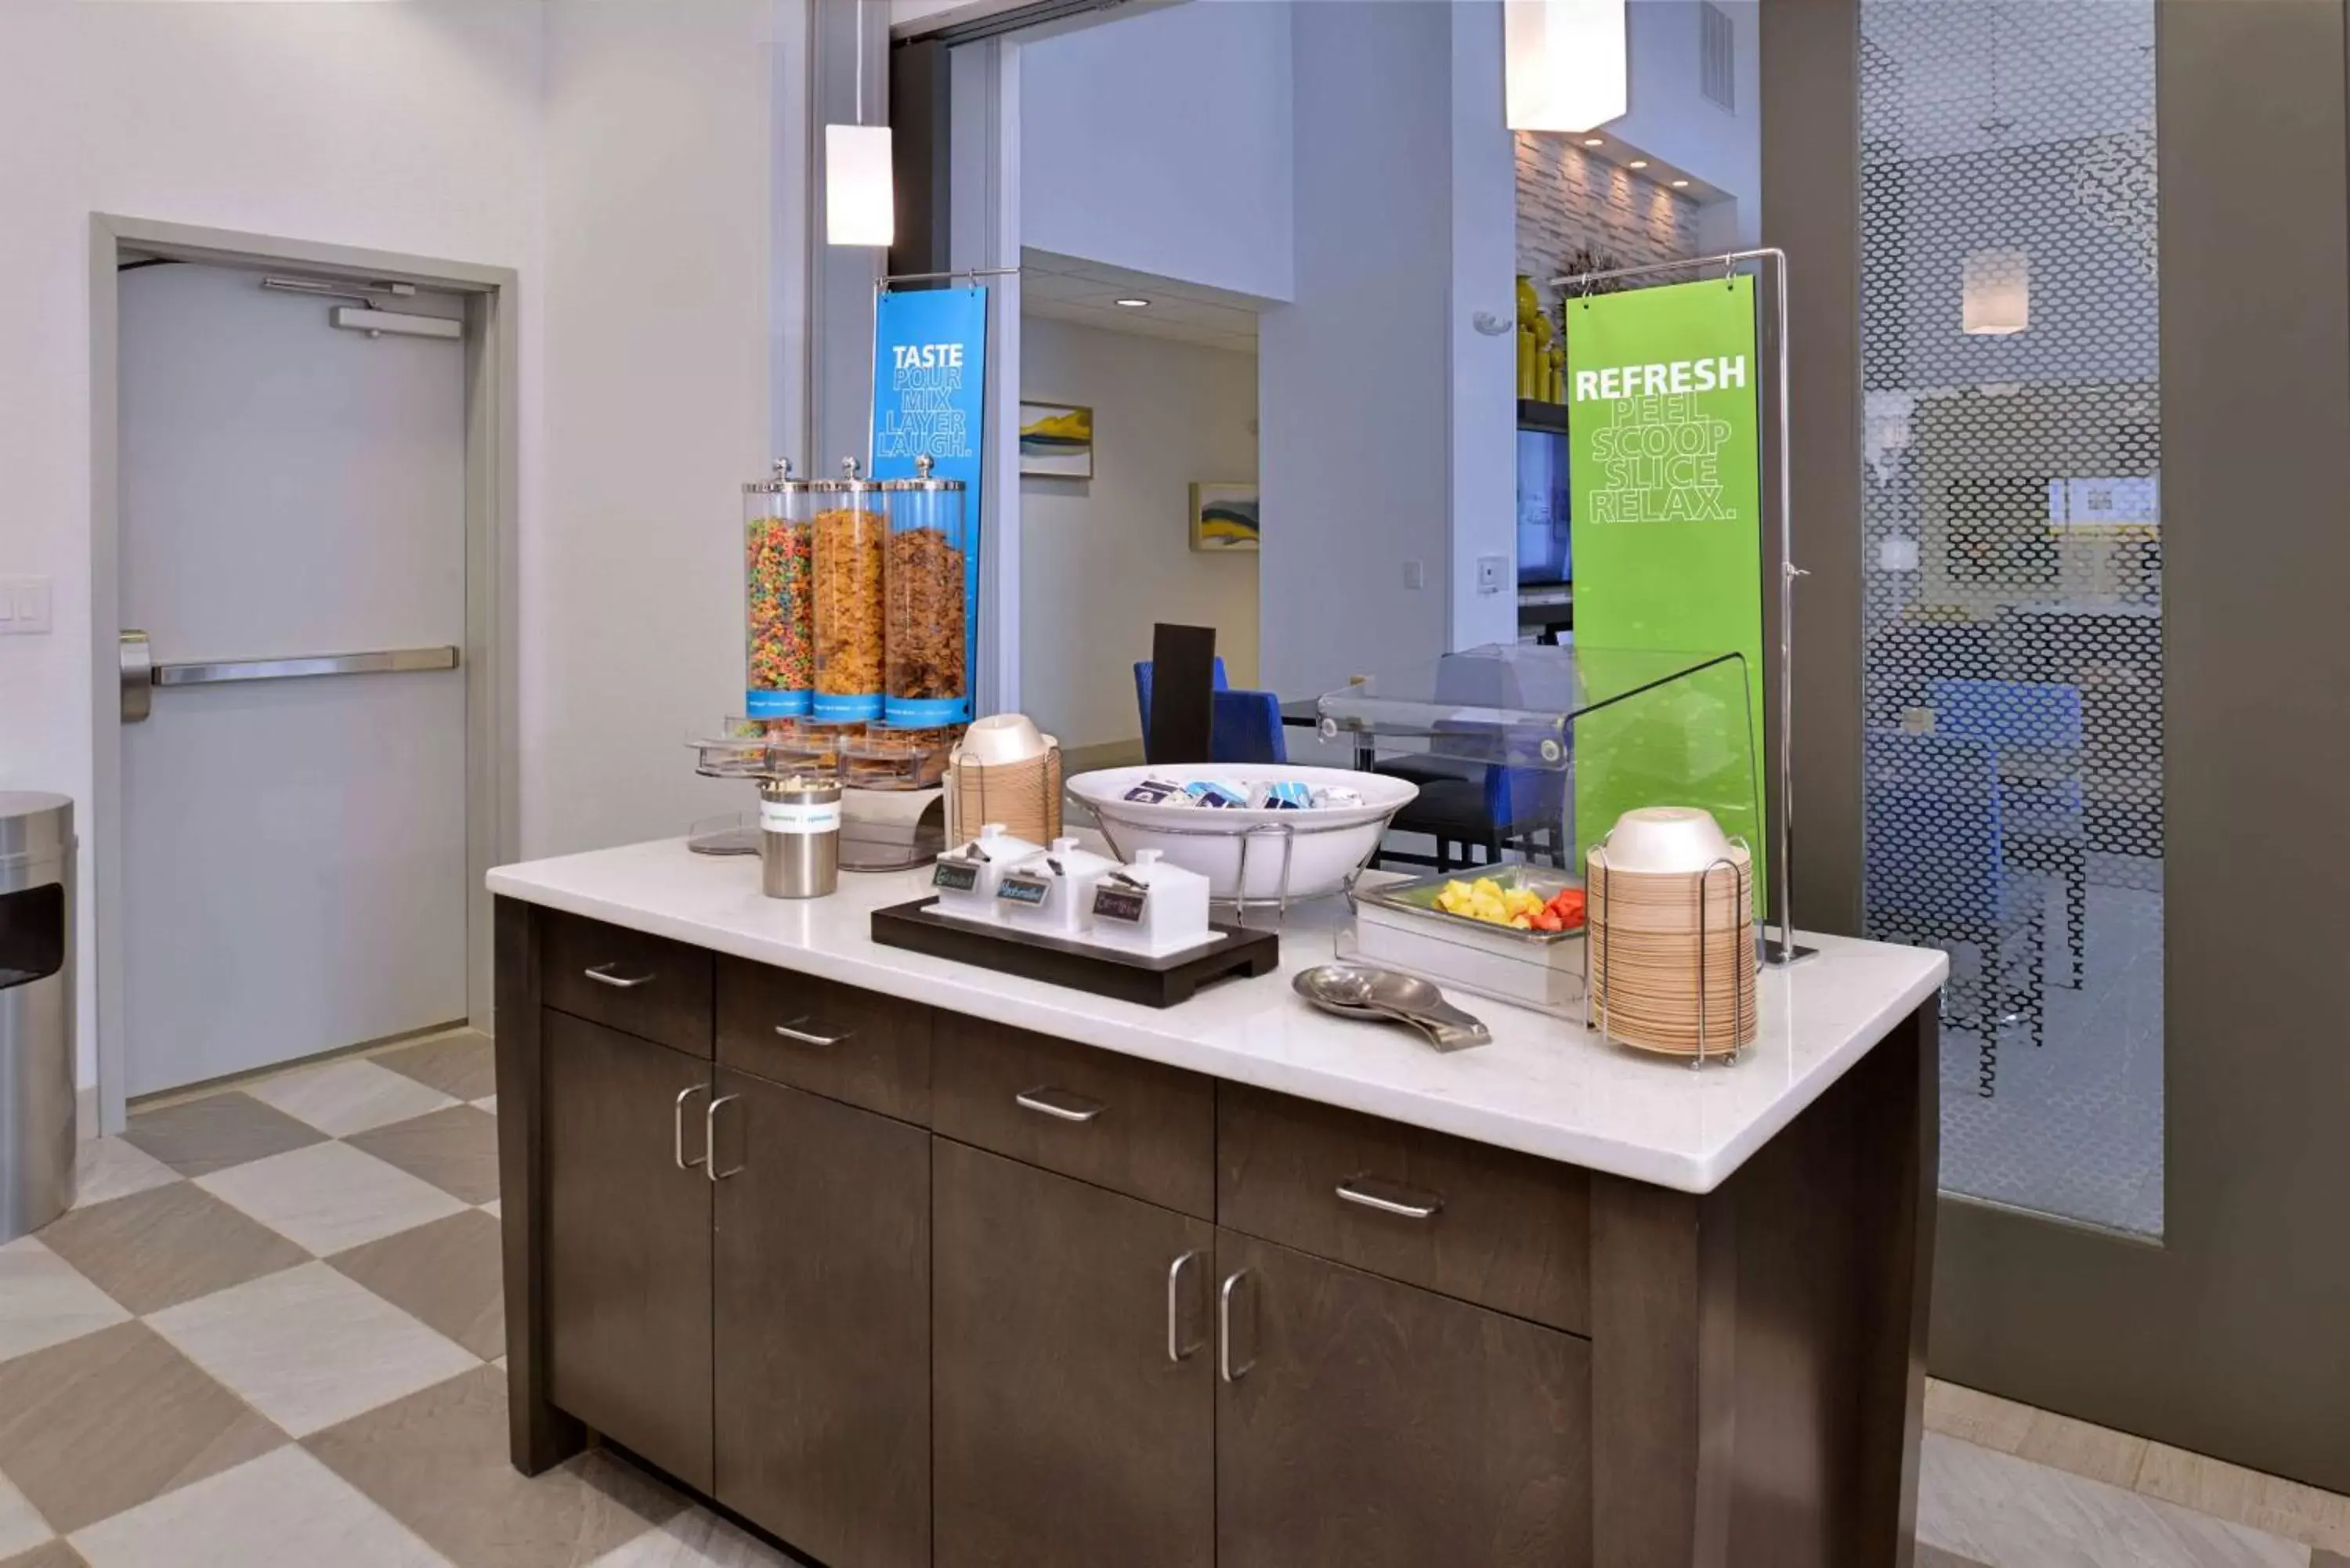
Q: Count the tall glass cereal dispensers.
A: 3